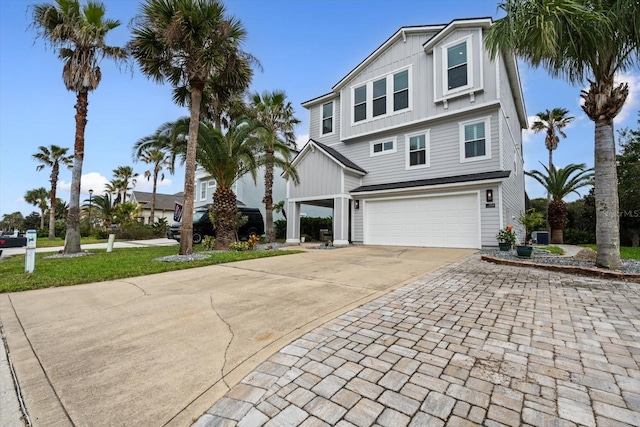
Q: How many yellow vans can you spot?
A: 0